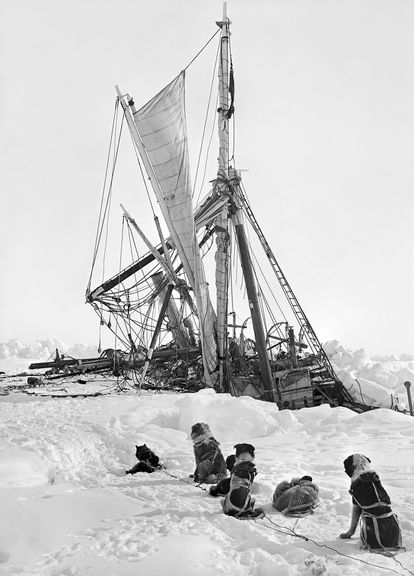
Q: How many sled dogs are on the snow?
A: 6